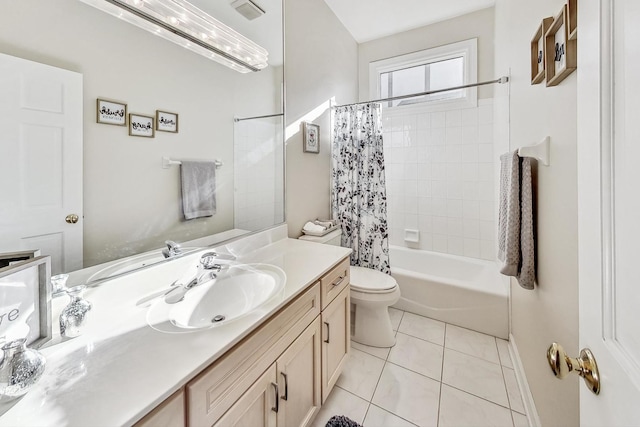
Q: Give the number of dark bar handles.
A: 4